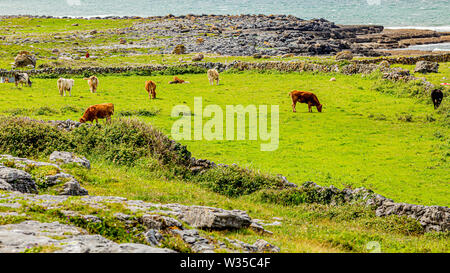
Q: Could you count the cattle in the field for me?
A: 9